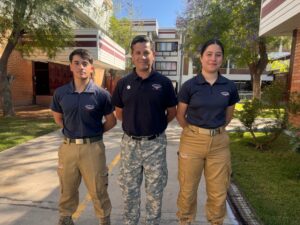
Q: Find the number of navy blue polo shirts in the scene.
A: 3